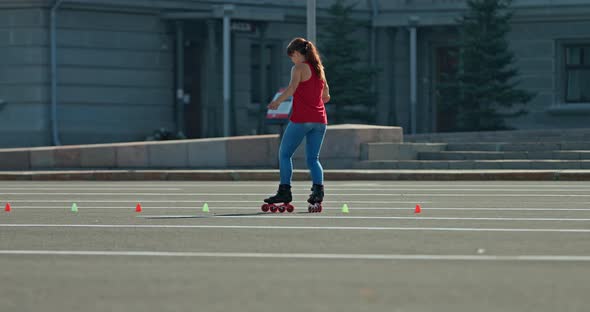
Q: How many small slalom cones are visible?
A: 6